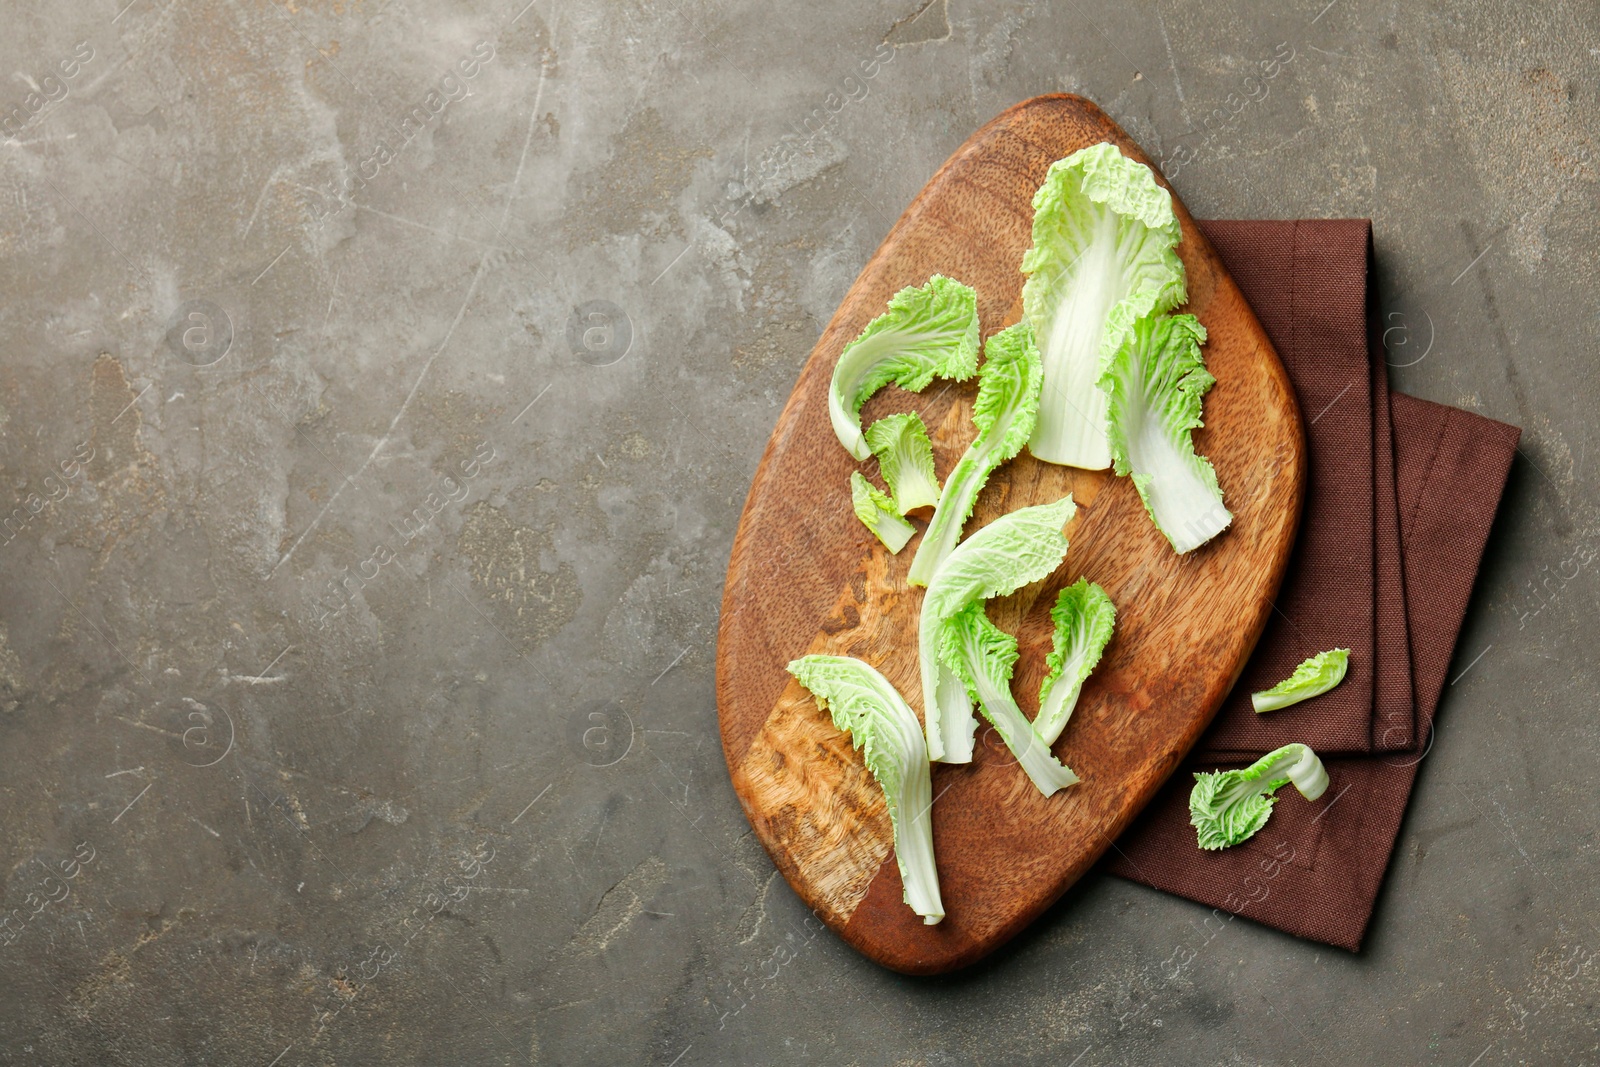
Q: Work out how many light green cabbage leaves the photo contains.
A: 12